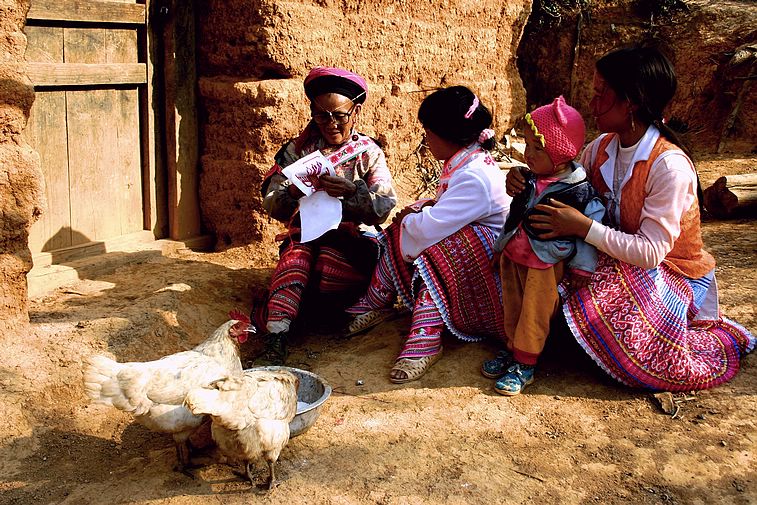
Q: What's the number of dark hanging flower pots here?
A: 0